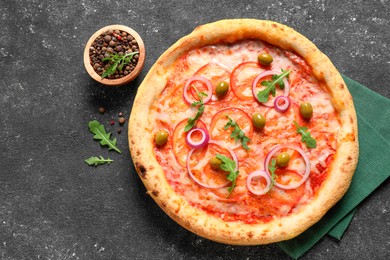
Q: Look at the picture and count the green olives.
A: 7